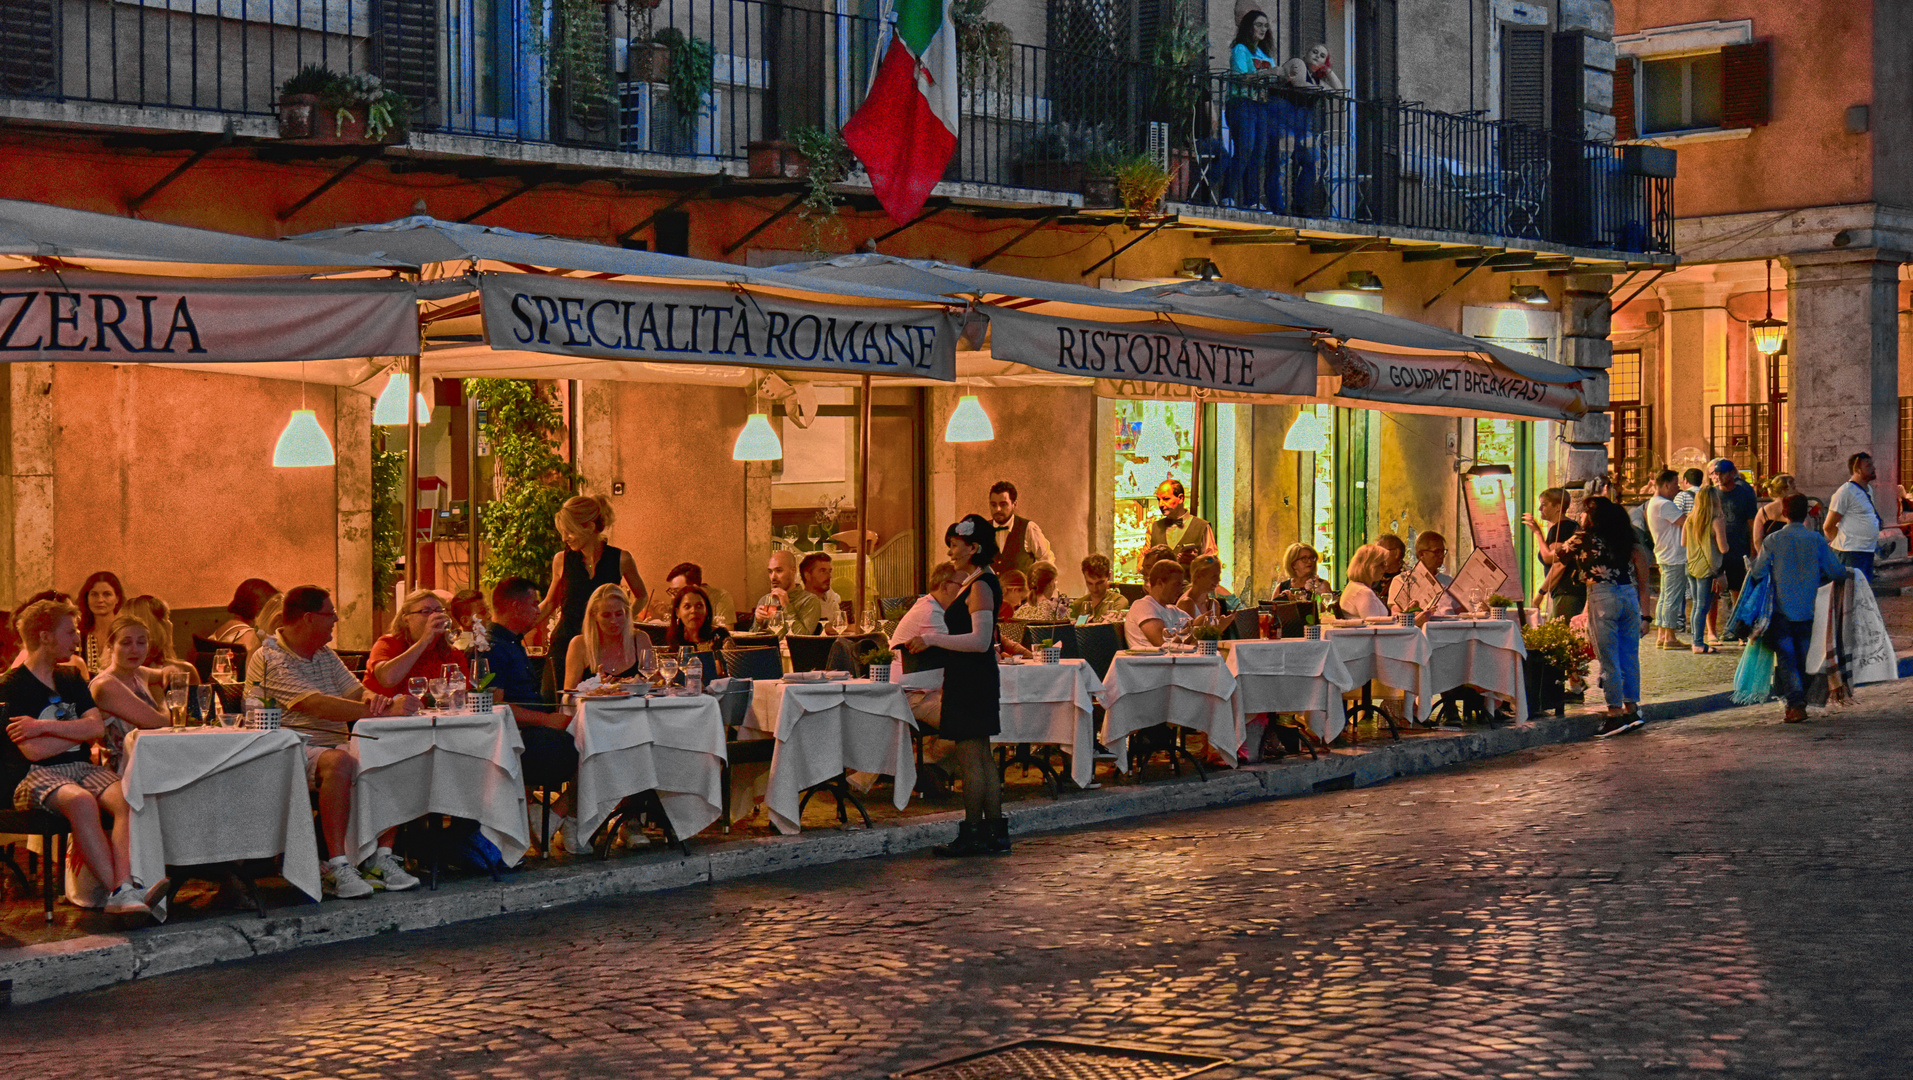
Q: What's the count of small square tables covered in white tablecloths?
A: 9